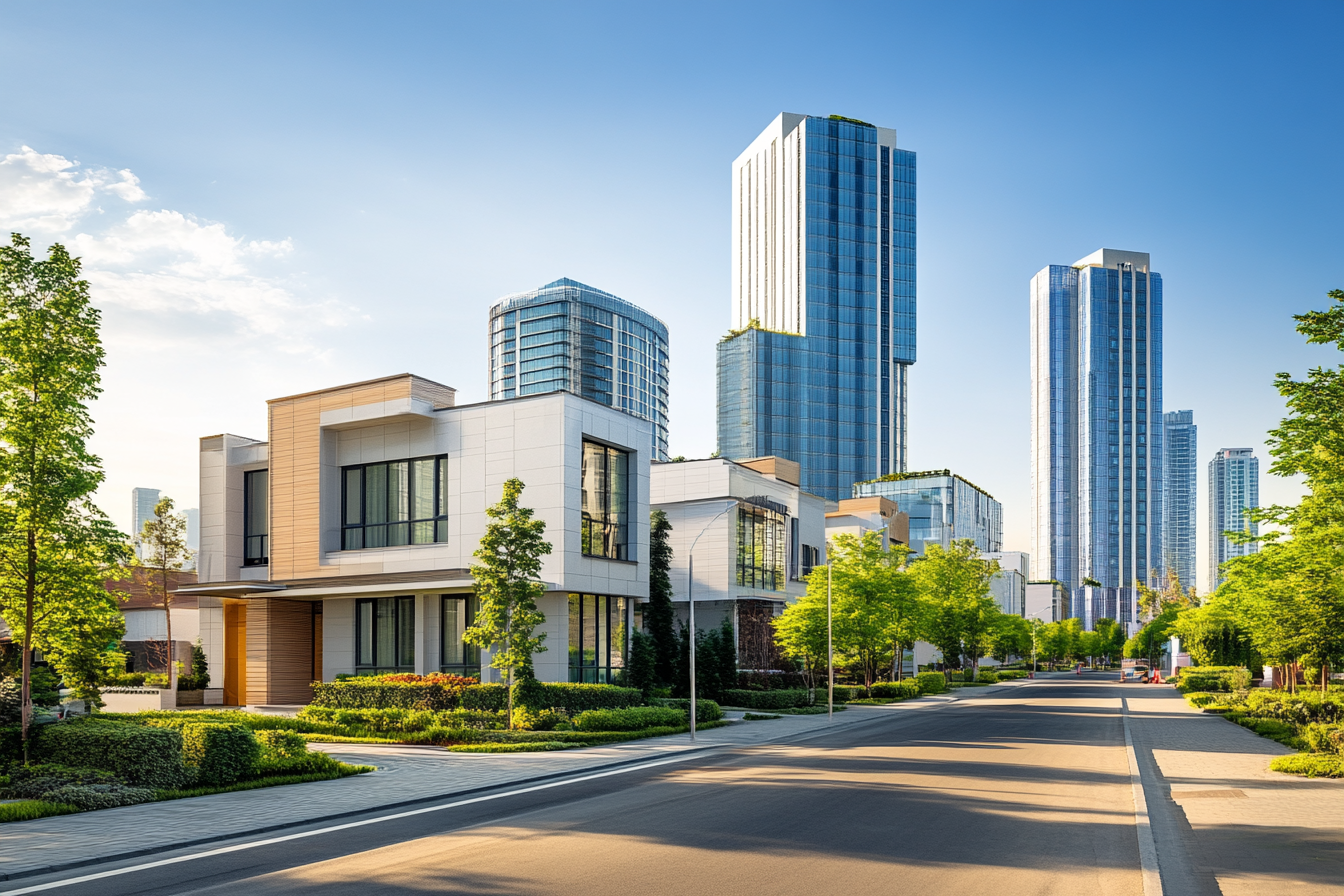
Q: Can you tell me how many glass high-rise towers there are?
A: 5